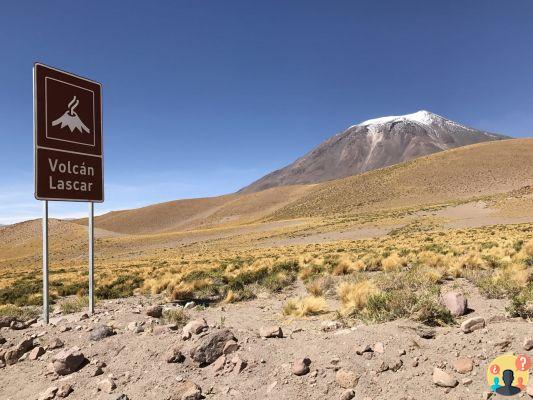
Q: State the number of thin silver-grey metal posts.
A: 2